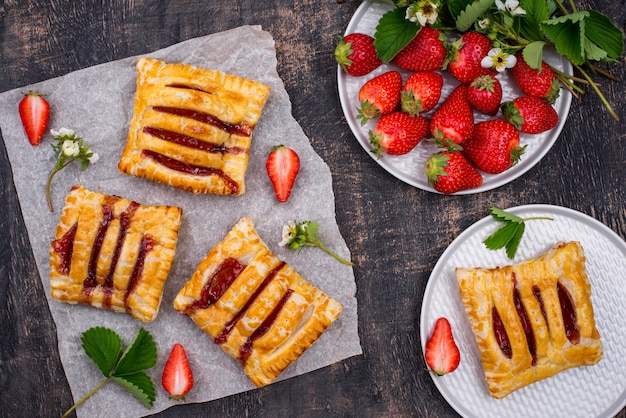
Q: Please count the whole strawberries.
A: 12